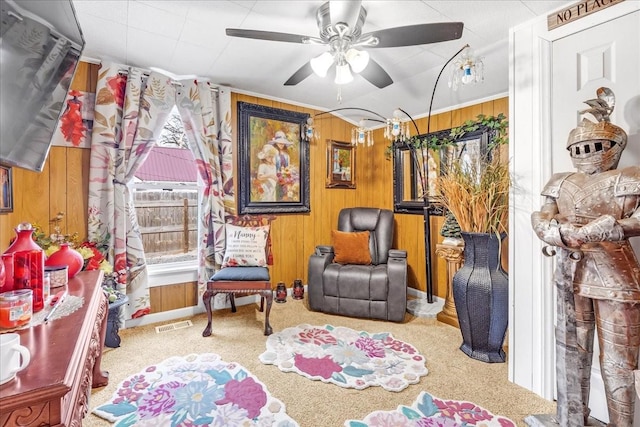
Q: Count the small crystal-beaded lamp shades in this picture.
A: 4